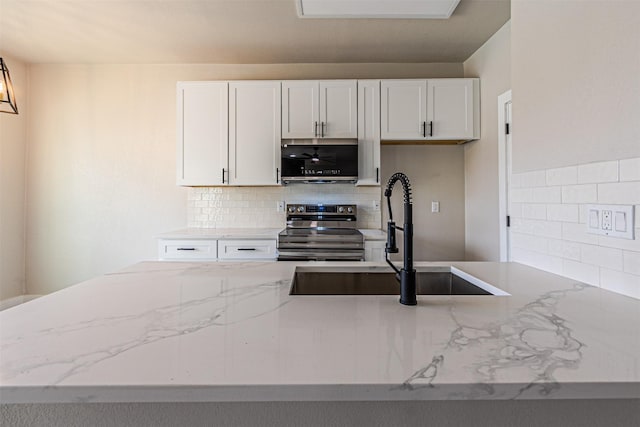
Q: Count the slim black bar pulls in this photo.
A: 9